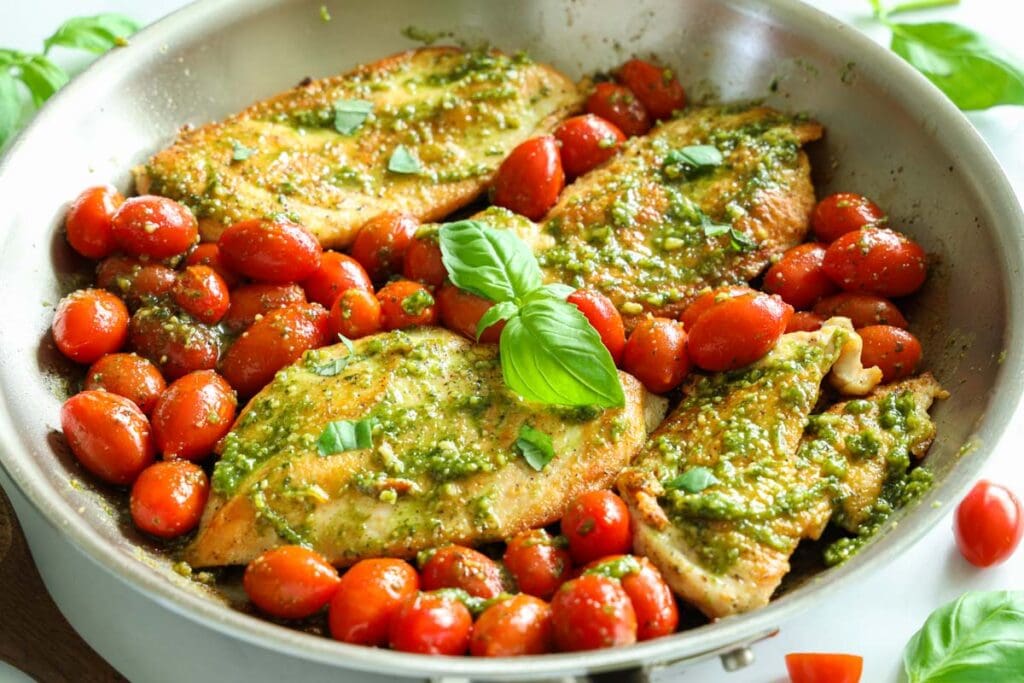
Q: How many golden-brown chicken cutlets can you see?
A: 4